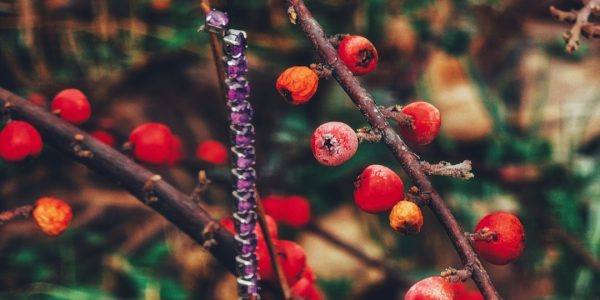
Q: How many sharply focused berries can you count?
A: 8